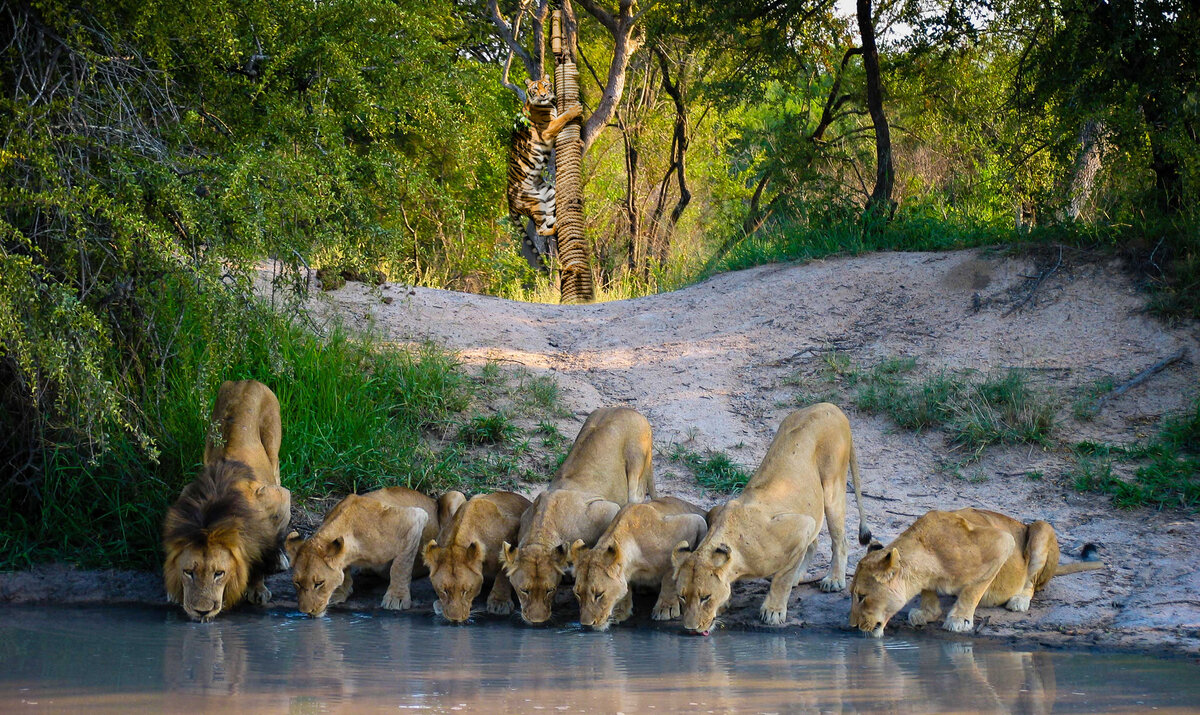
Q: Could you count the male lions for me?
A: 1